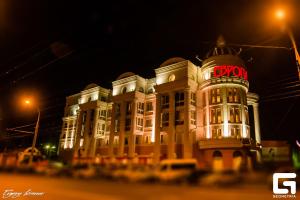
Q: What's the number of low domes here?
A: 3